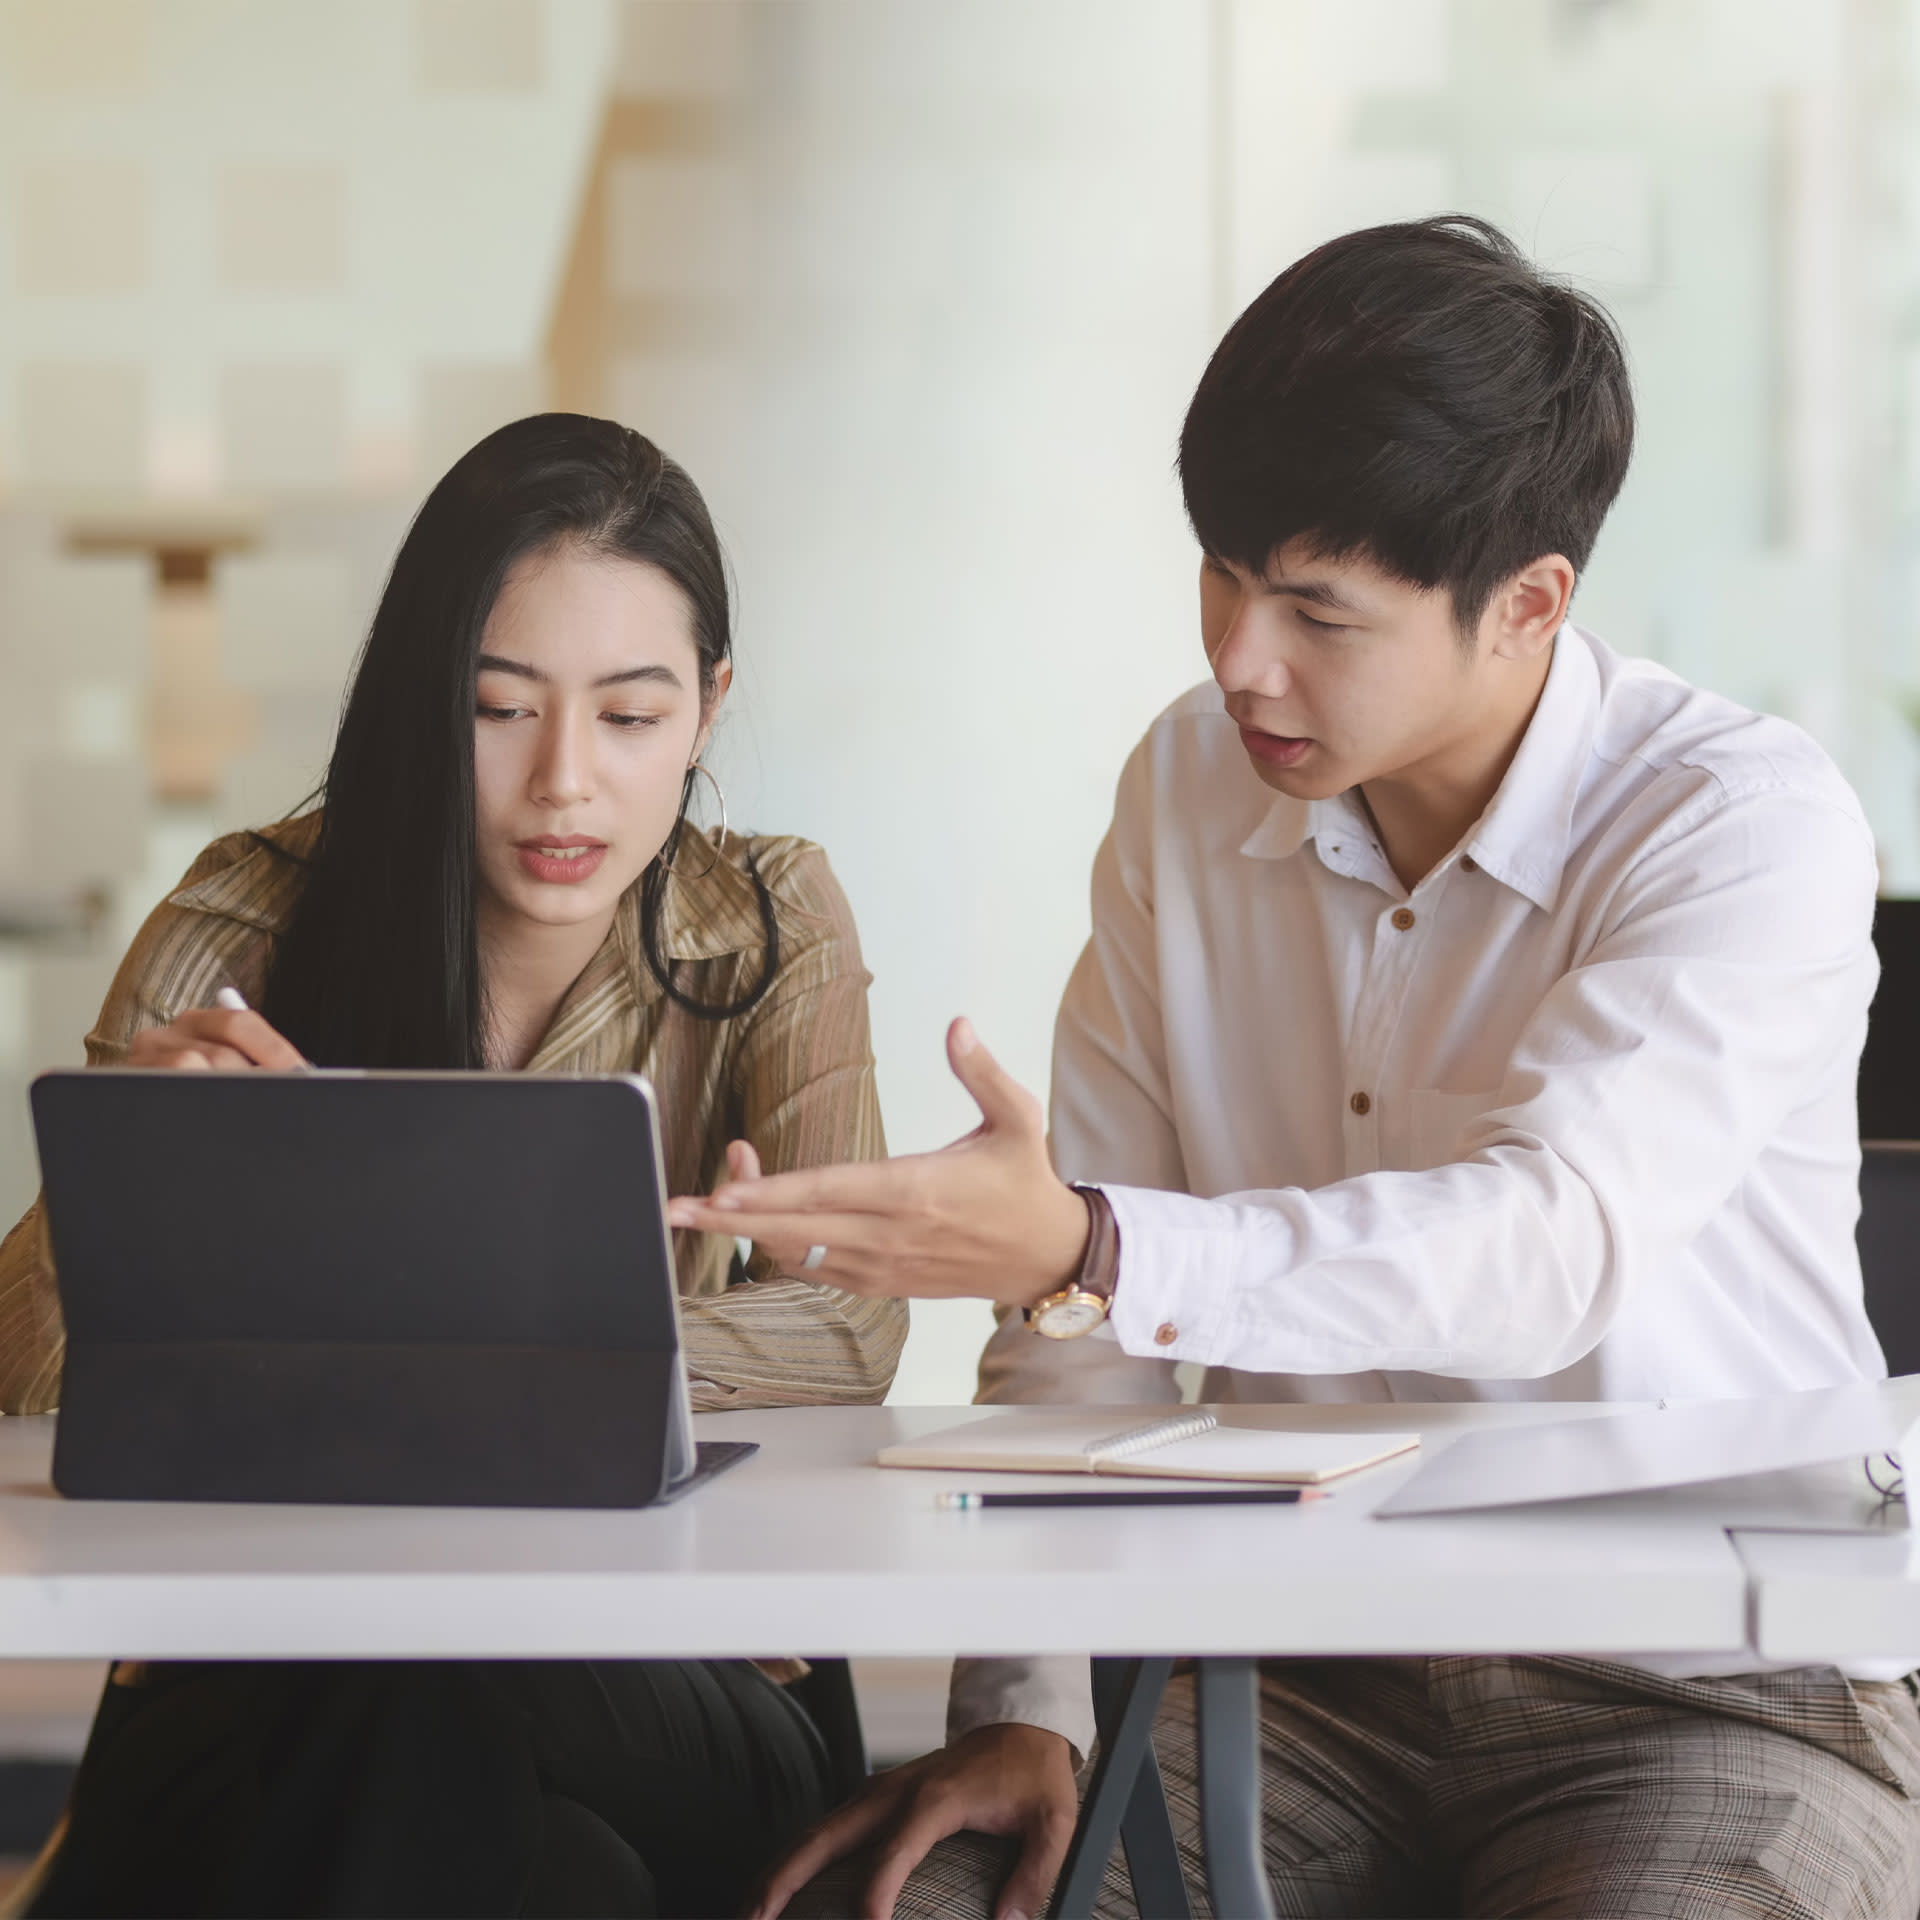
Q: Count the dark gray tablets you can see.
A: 1